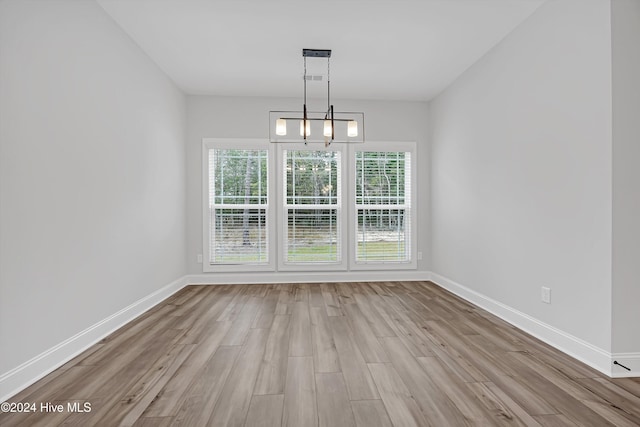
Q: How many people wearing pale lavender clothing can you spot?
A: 0